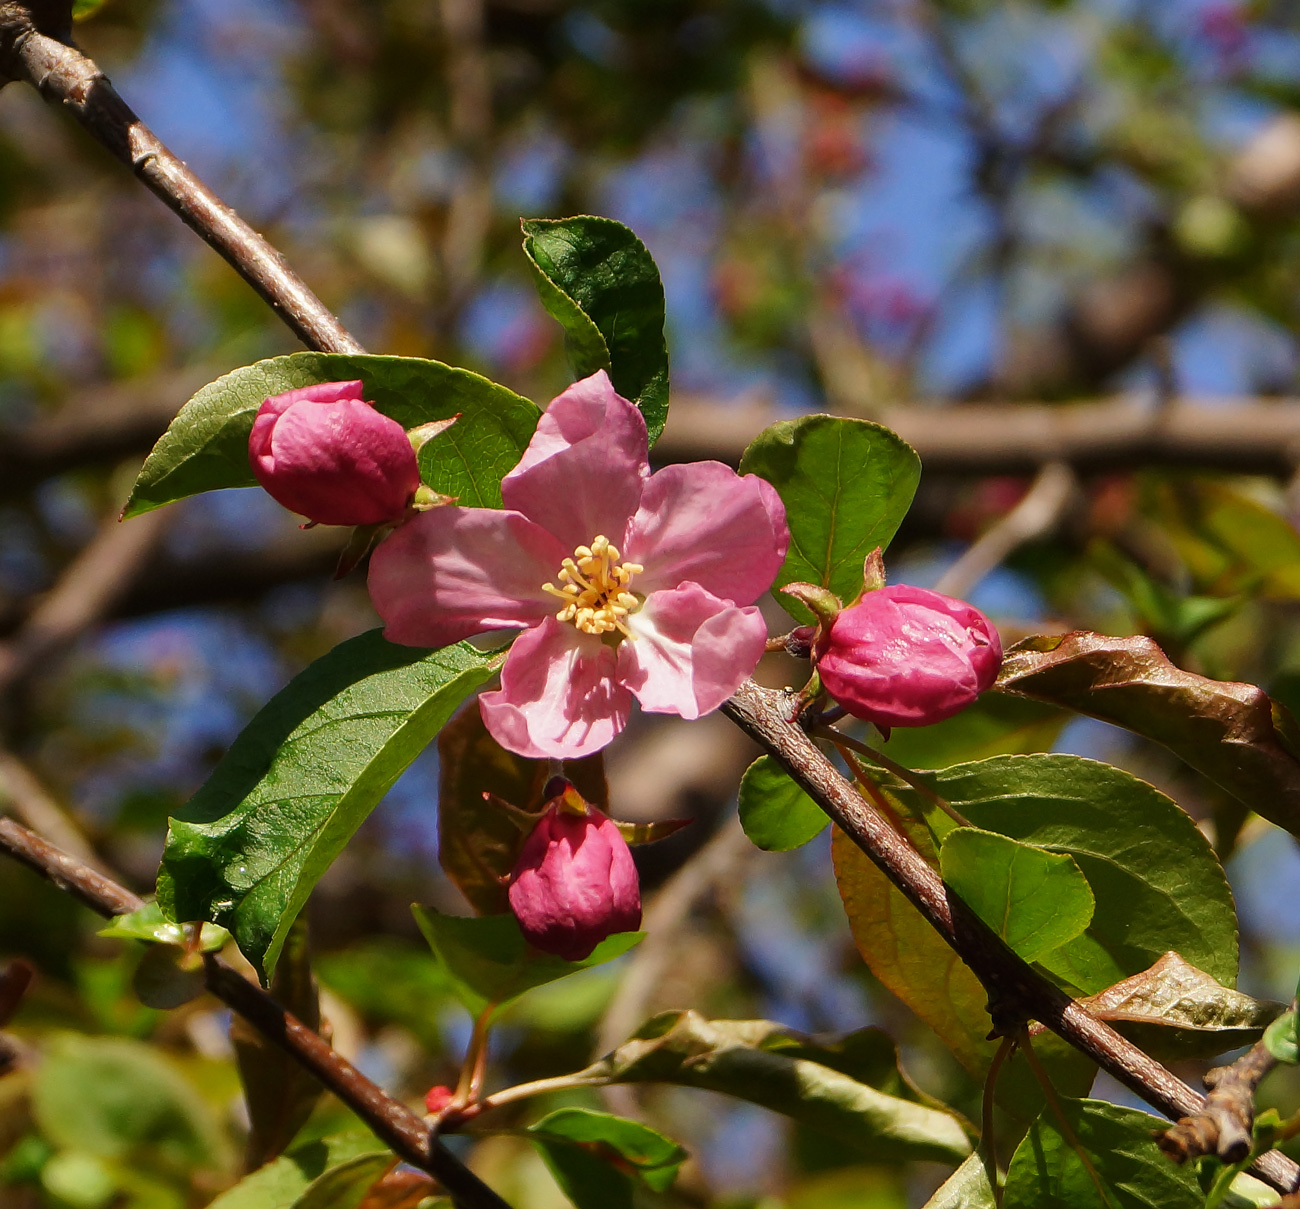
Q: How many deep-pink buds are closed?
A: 3